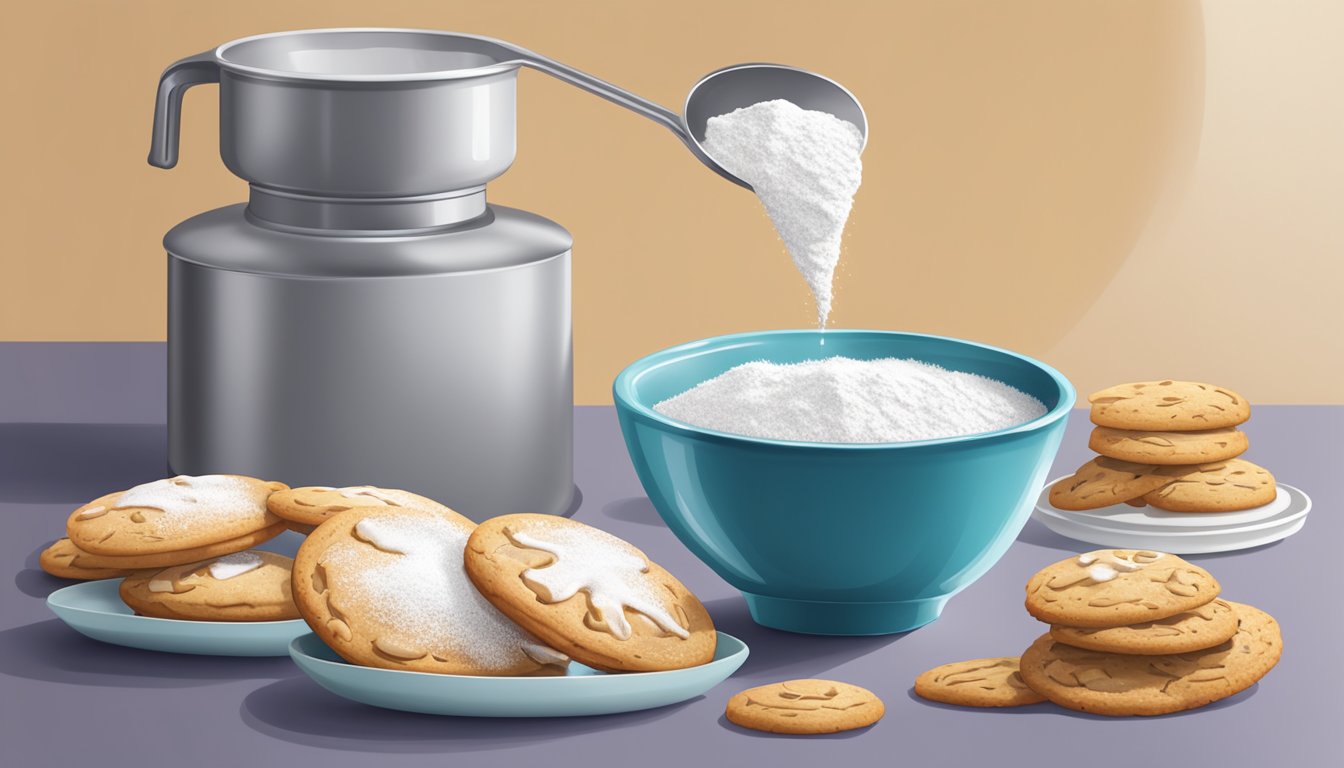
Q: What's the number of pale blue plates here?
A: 2